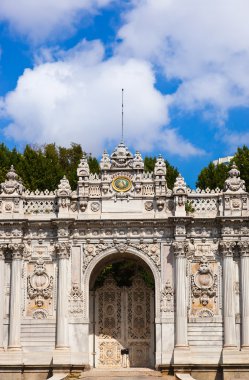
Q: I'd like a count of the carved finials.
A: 9